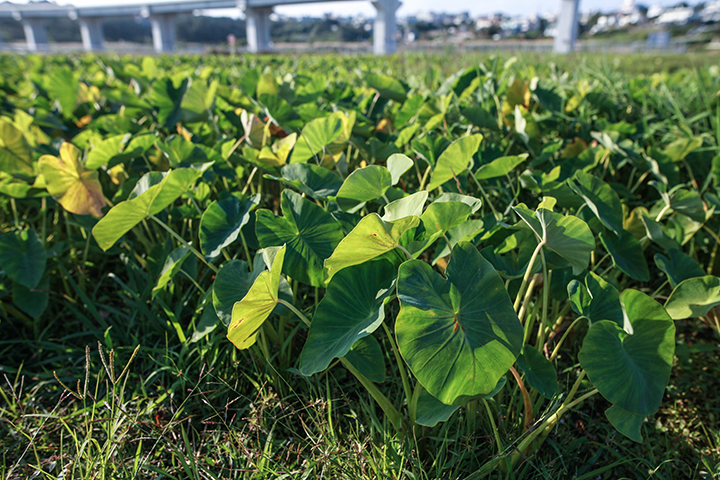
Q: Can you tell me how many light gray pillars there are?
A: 6